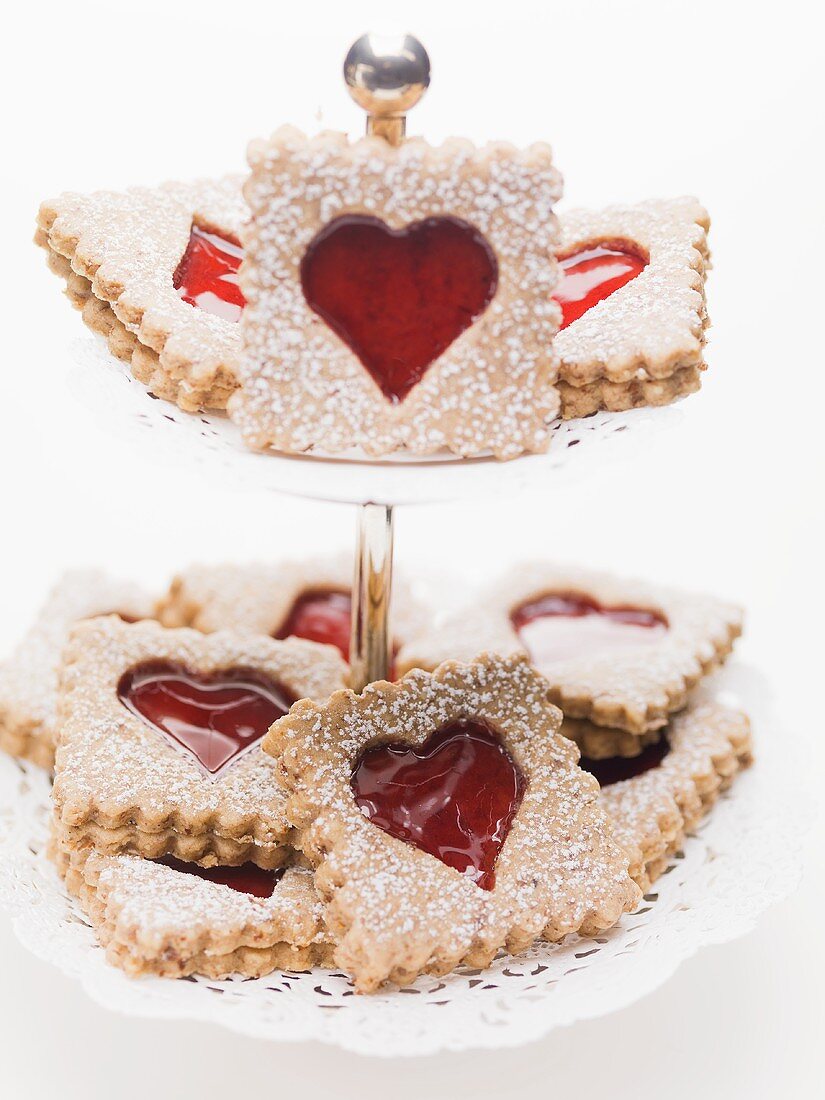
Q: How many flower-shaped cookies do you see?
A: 0